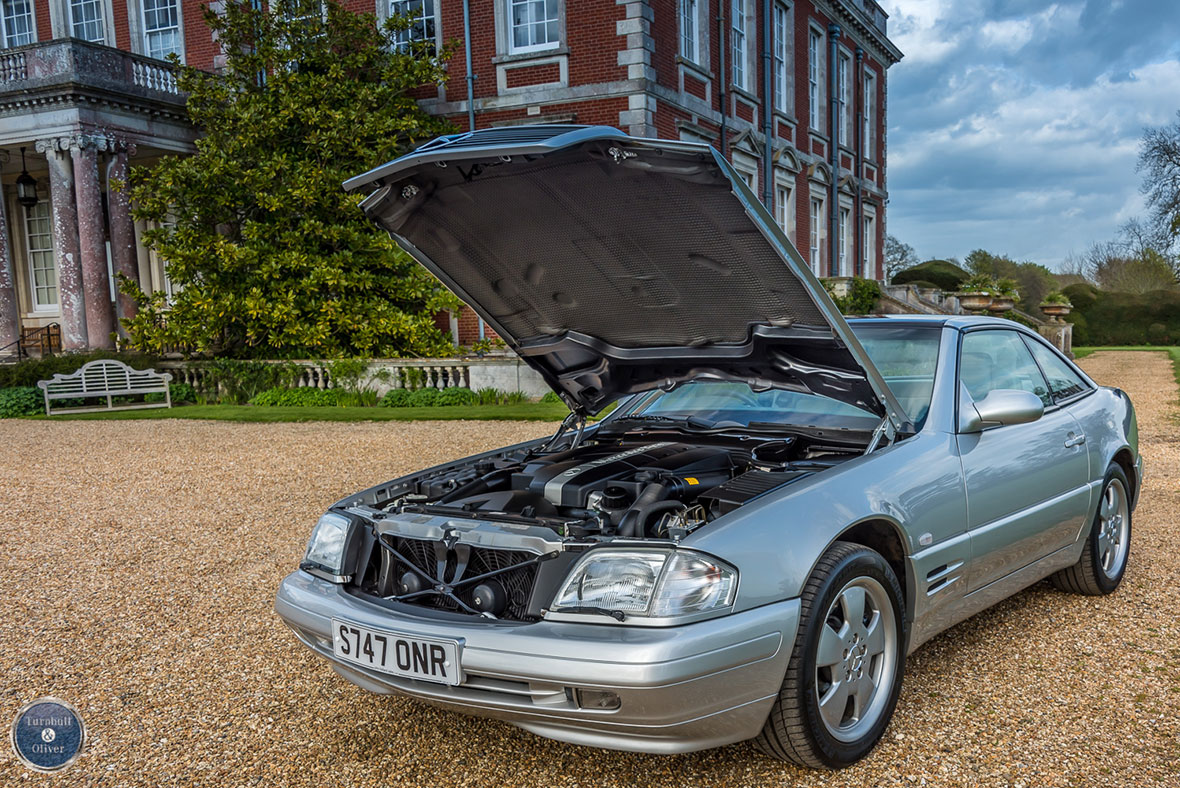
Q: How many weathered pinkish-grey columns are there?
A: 4